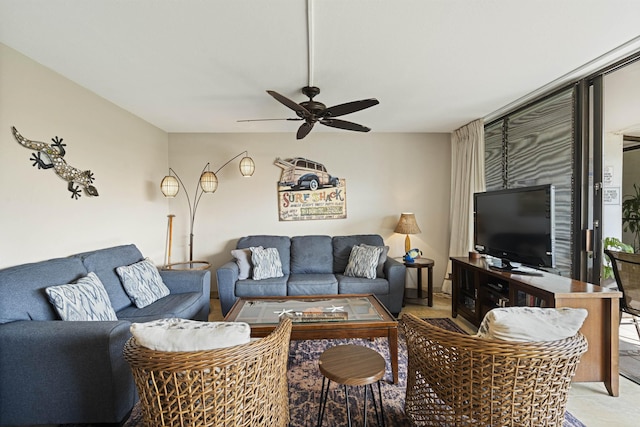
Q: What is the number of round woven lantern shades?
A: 3